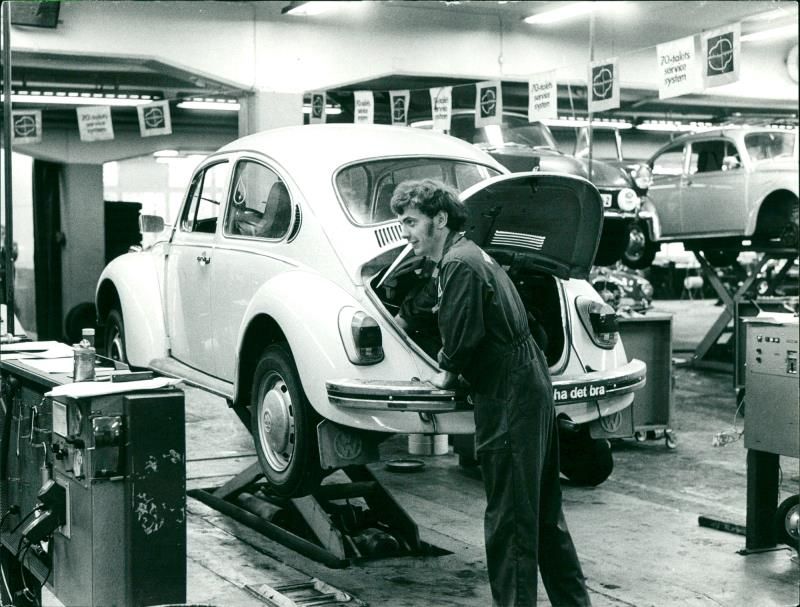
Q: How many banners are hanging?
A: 12